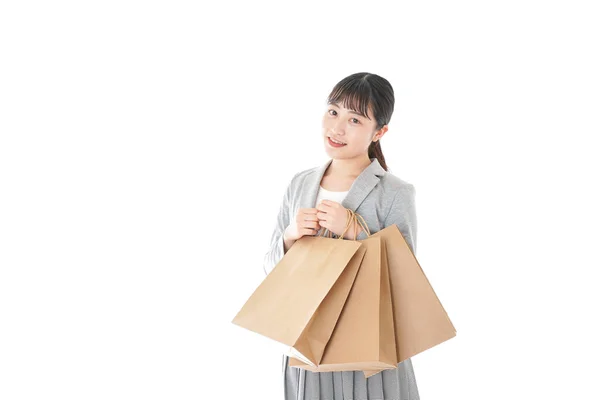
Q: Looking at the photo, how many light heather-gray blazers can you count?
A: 1